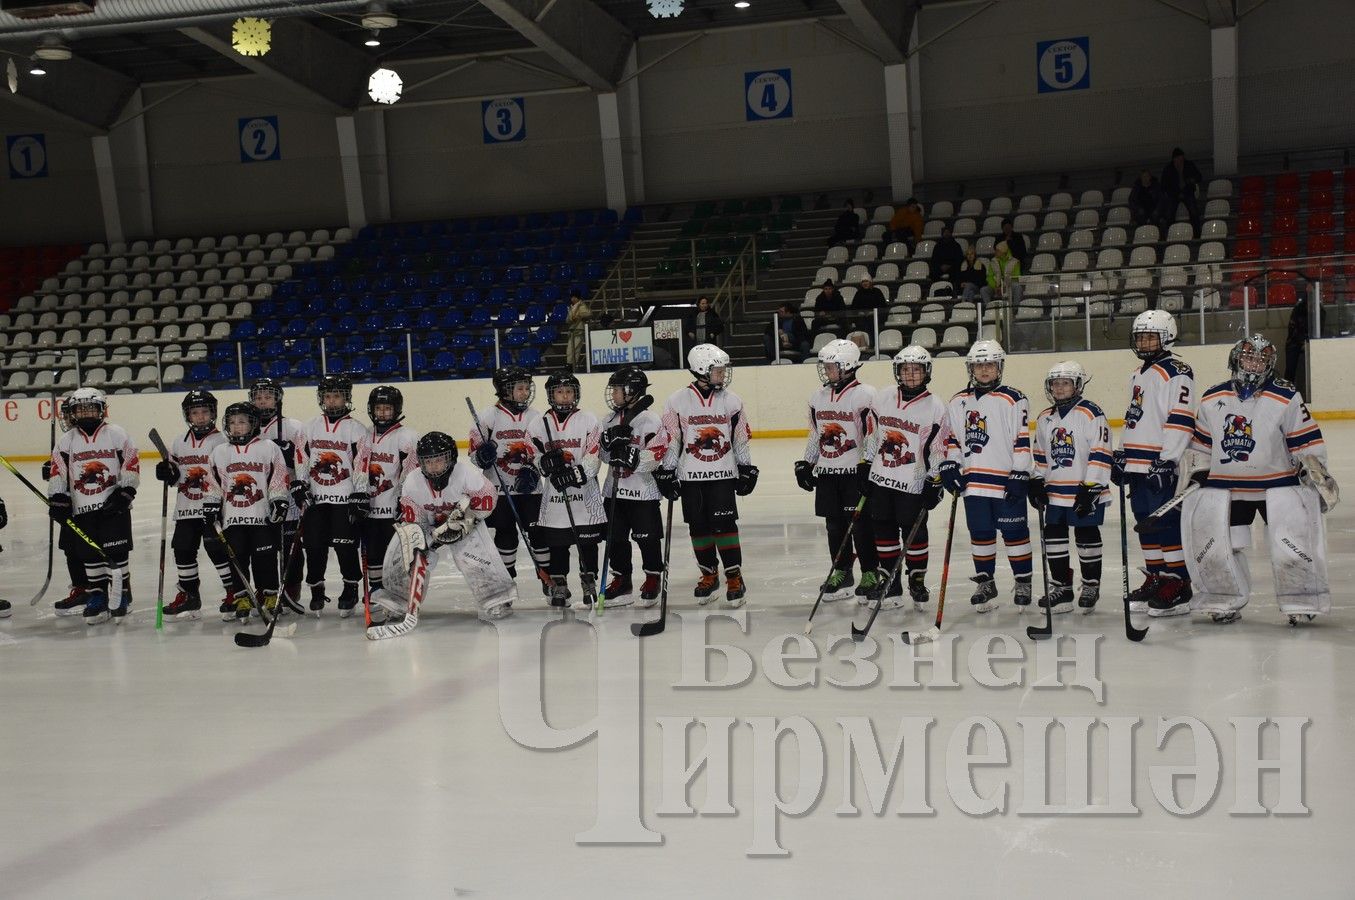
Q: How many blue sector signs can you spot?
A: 5